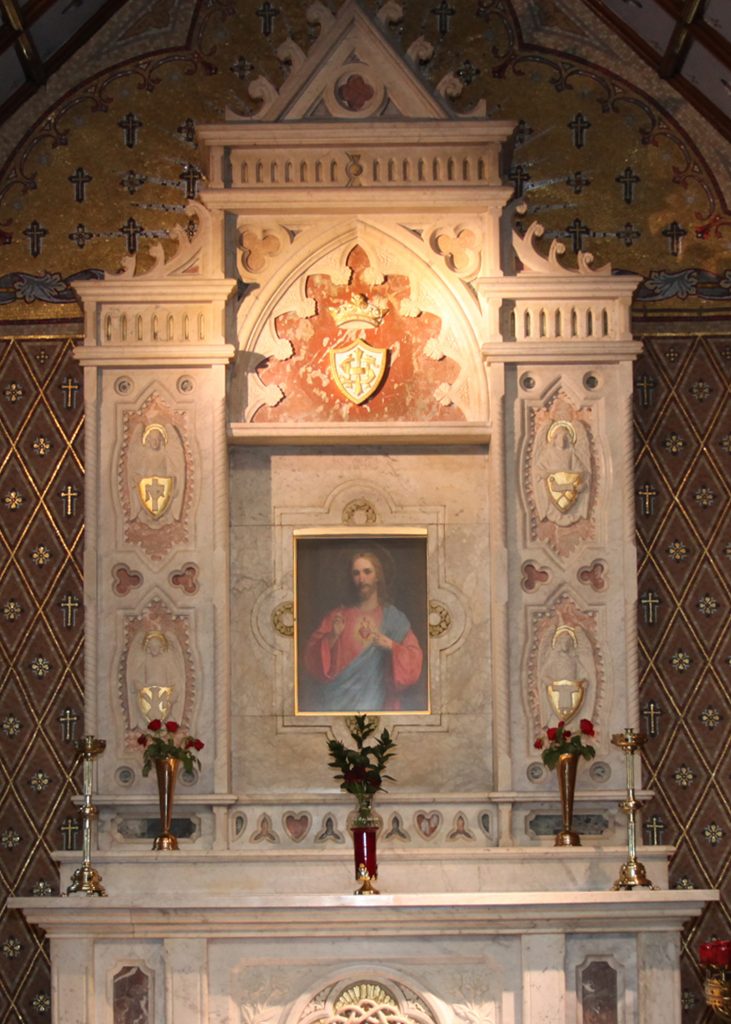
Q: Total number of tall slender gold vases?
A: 2